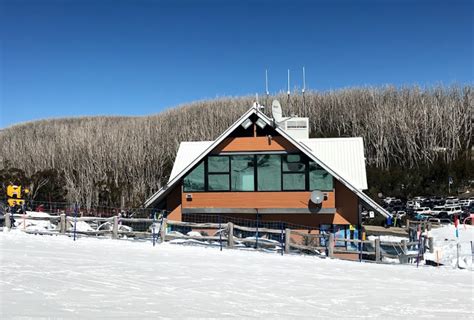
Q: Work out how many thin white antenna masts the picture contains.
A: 3